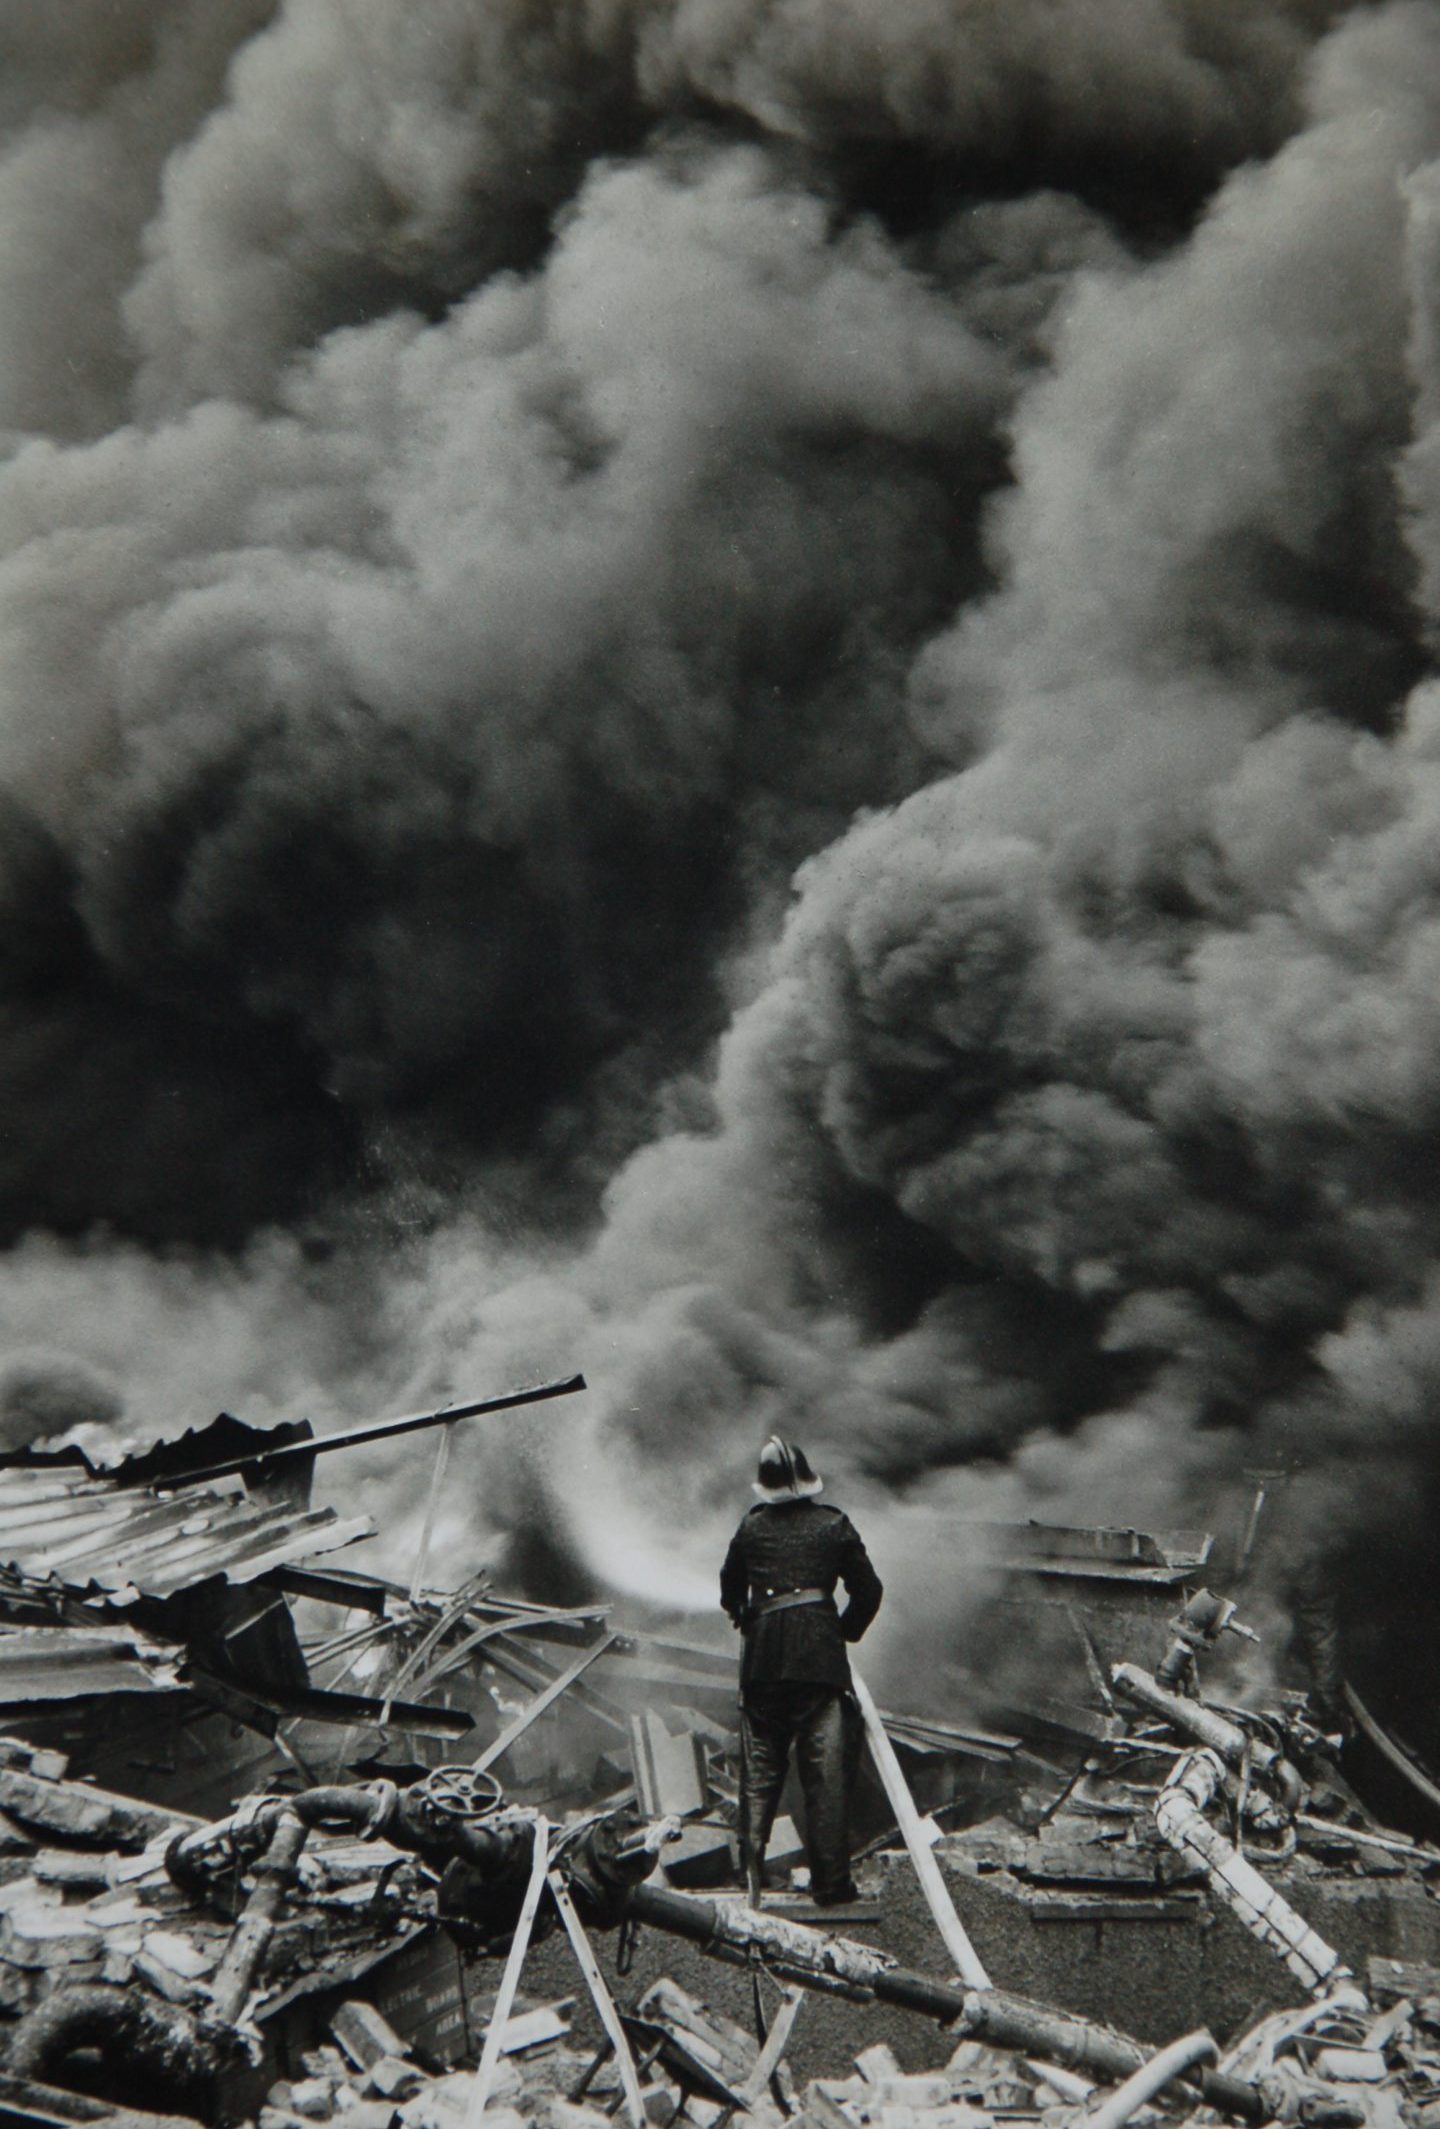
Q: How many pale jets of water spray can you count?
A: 1